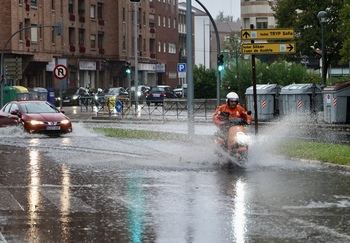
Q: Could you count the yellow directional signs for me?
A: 2